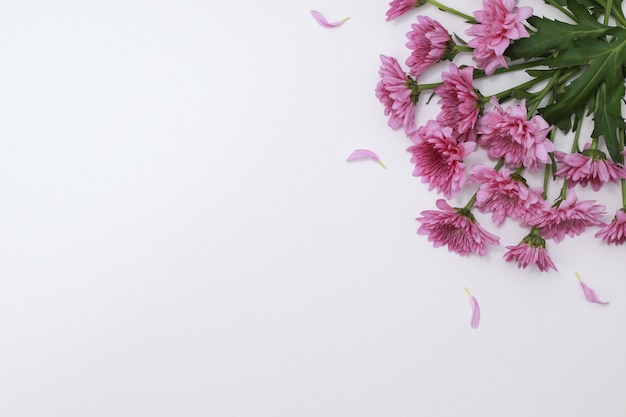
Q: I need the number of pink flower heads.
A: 13